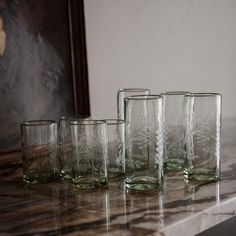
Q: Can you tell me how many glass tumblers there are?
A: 8